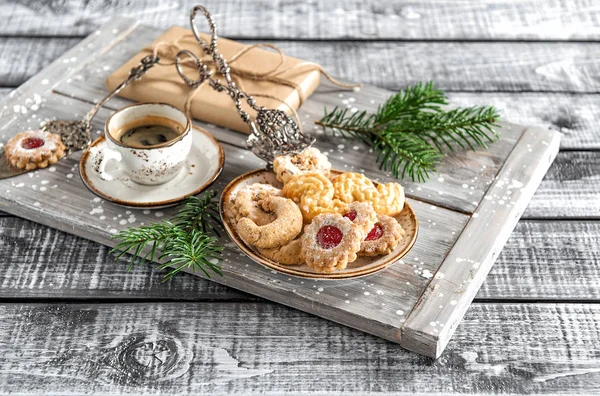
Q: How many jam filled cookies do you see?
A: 4